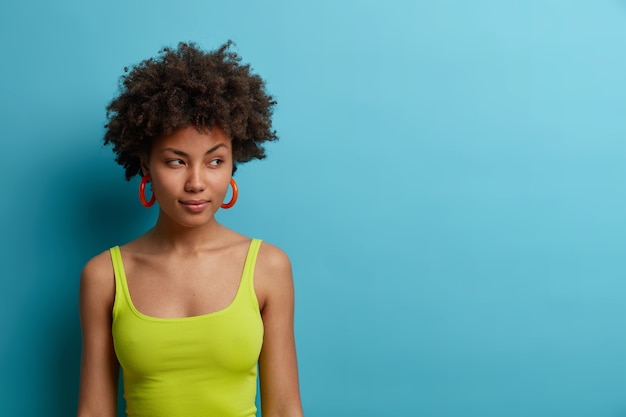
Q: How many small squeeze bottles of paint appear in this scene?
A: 0